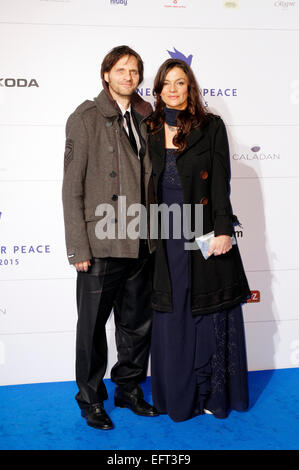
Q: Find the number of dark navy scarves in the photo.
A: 1